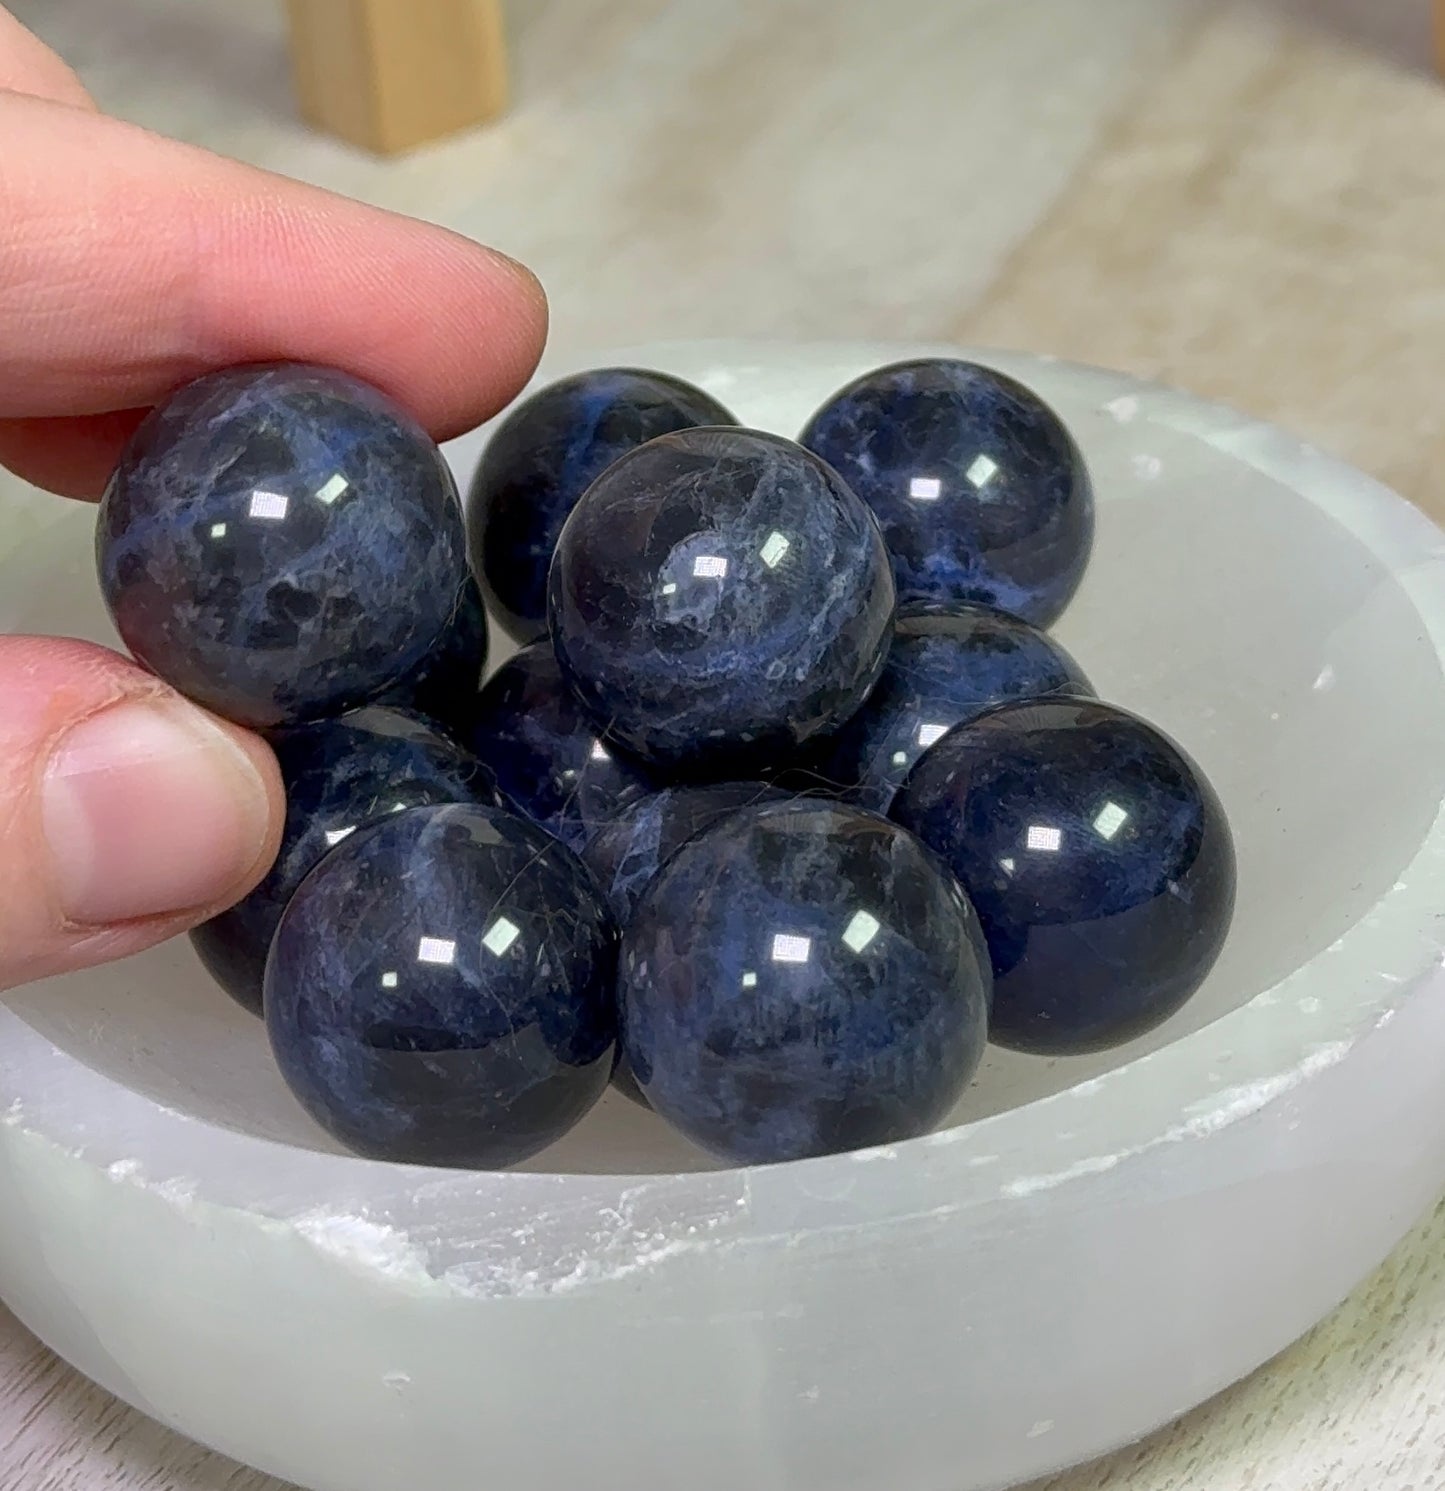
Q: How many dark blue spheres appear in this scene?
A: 12